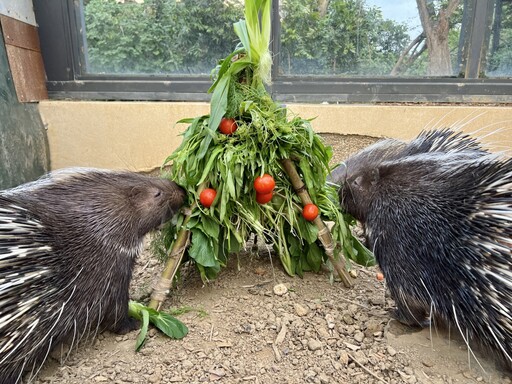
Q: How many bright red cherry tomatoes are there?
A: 5